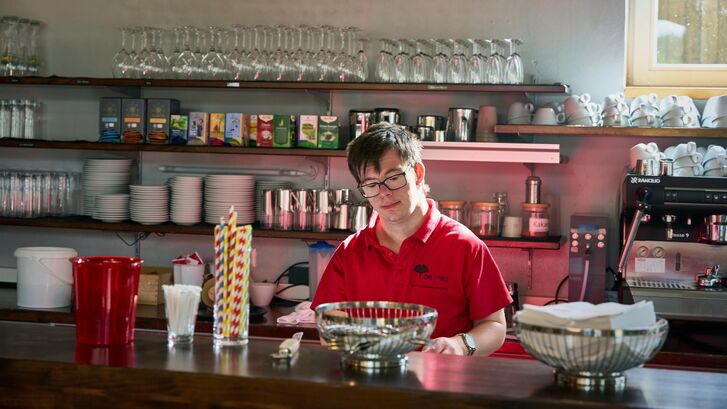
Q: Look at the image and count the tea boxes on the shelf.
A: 12